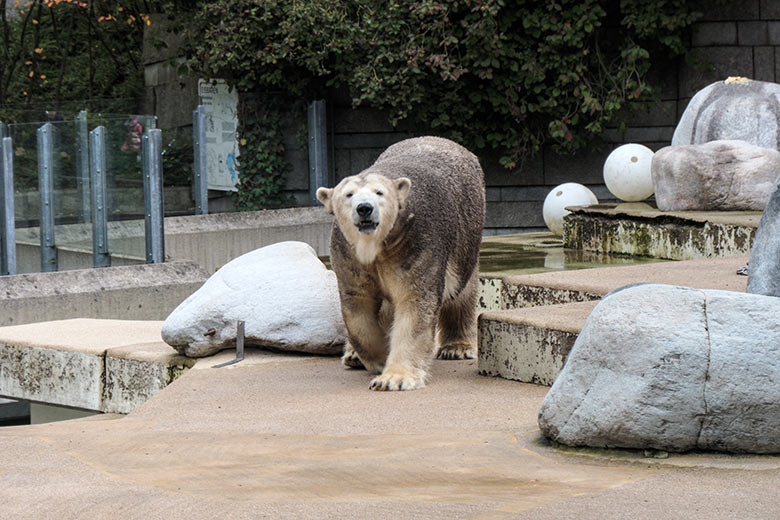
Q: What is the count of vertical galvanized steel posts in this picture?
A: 7